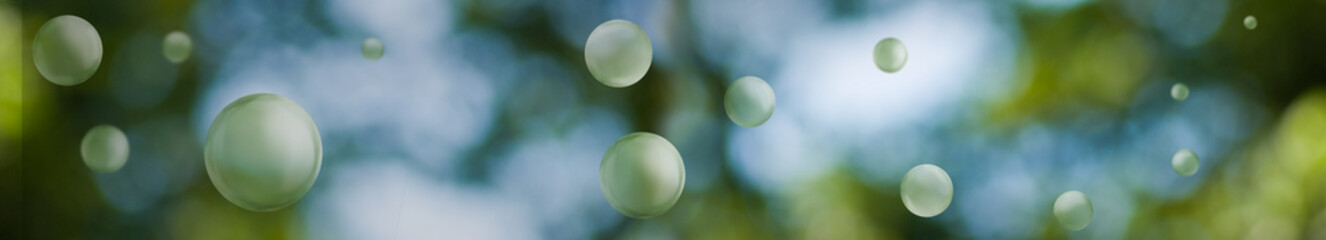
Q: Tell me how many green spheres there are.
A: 14